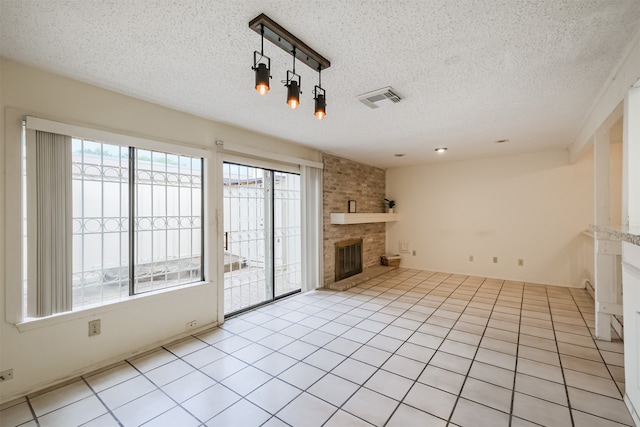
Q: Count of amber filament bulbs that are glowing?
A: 3